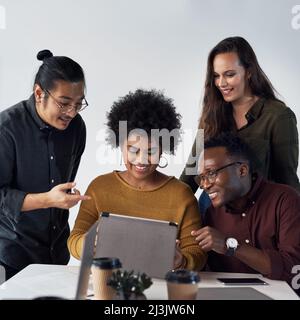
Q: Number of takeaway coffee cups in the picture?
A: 2